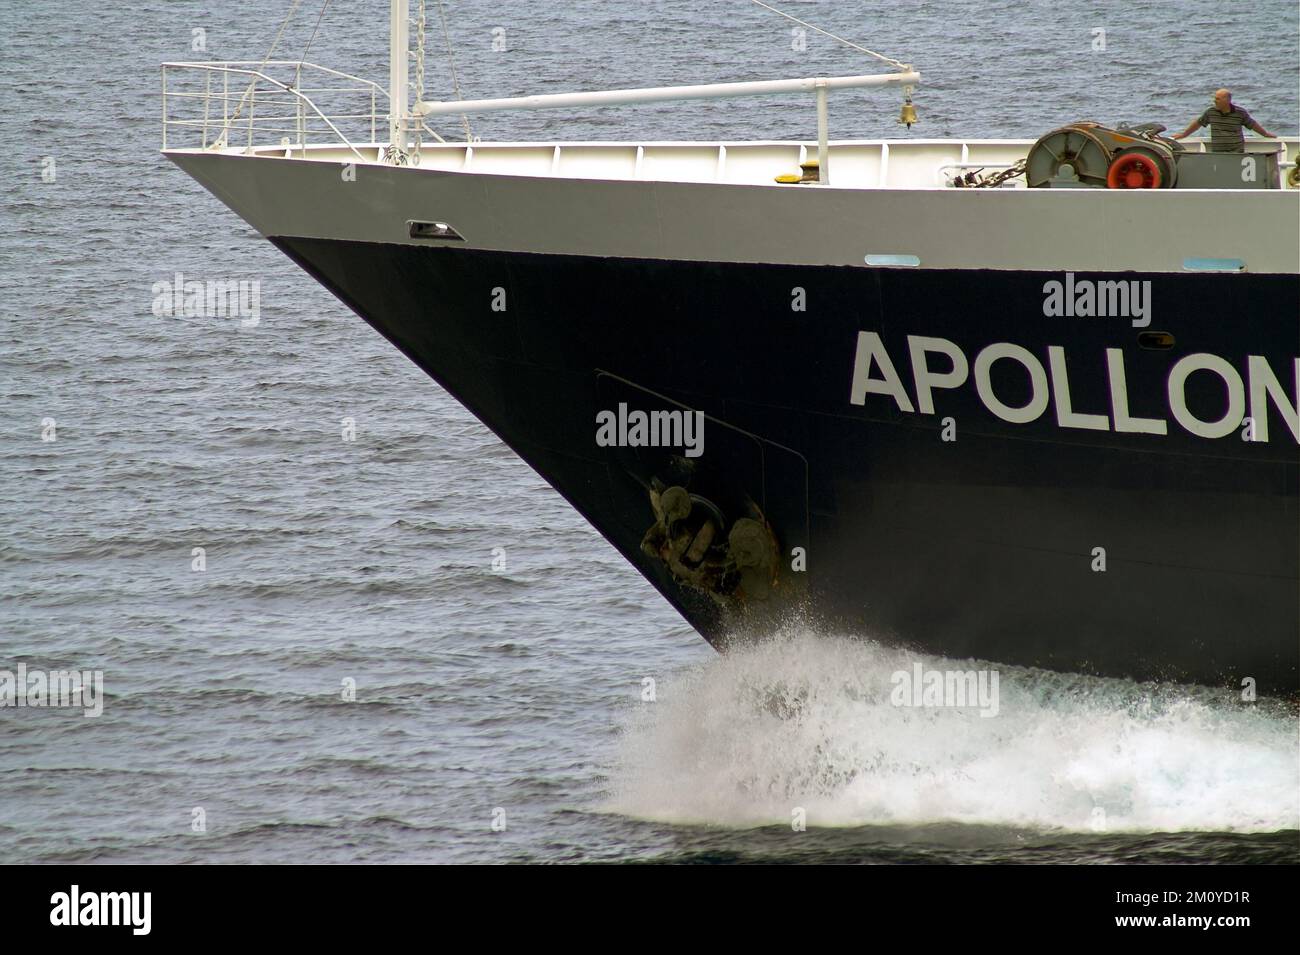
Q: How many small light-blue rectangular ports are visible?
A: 2